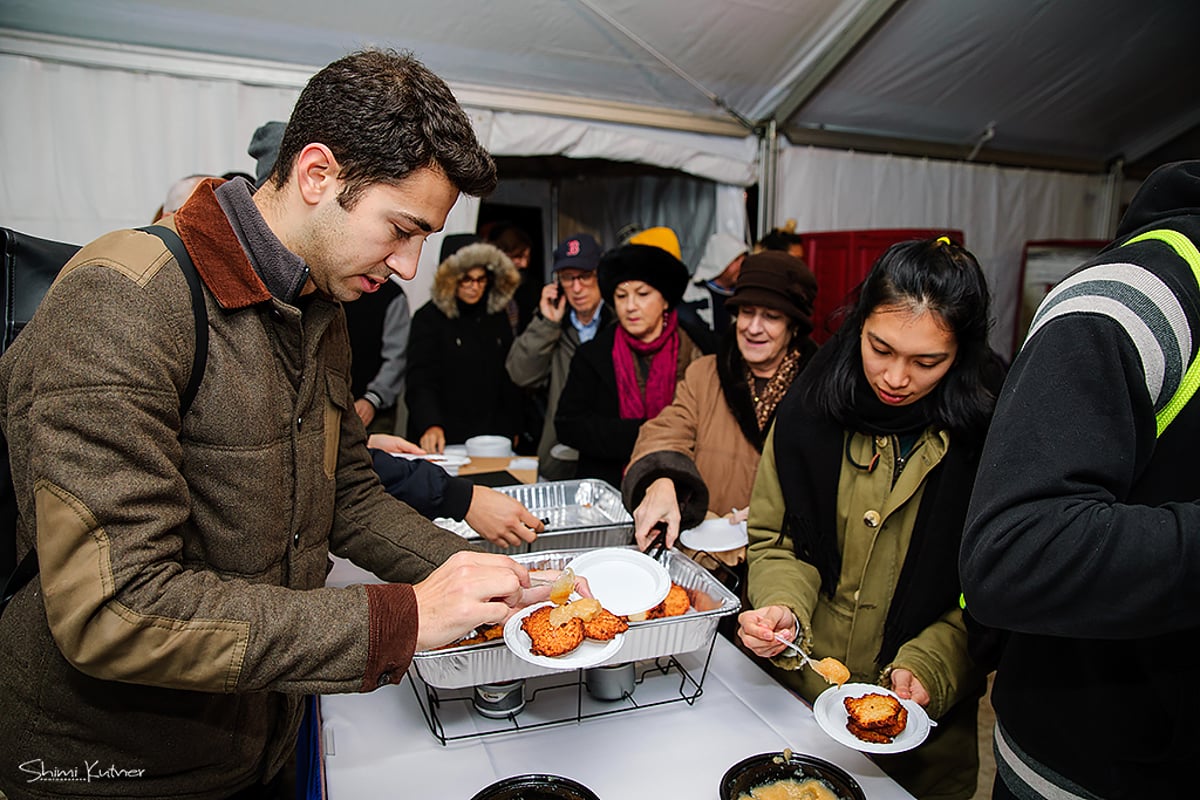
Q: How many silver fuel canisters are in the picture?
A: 2